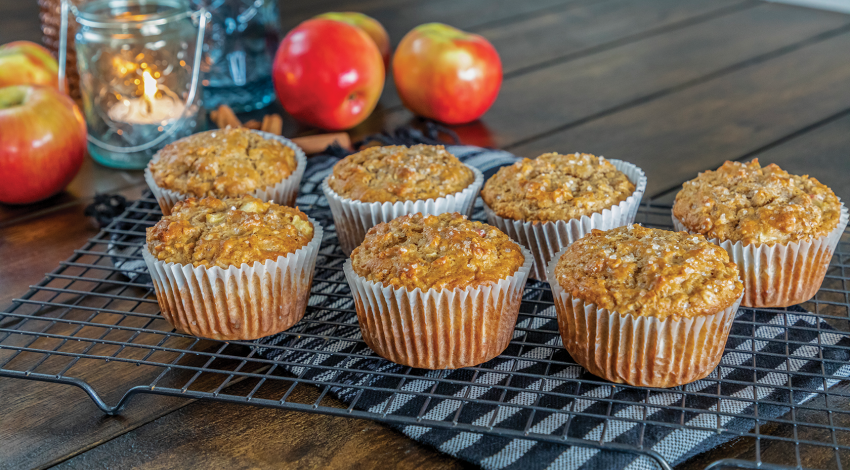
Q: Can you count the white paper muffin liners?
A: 7